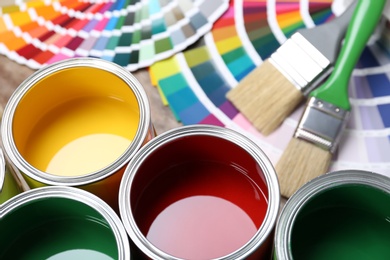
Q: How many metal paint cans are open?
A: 4